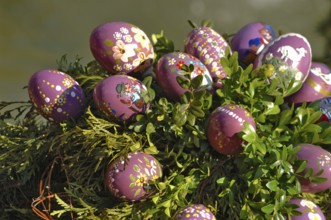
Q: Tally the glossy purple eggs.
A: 13